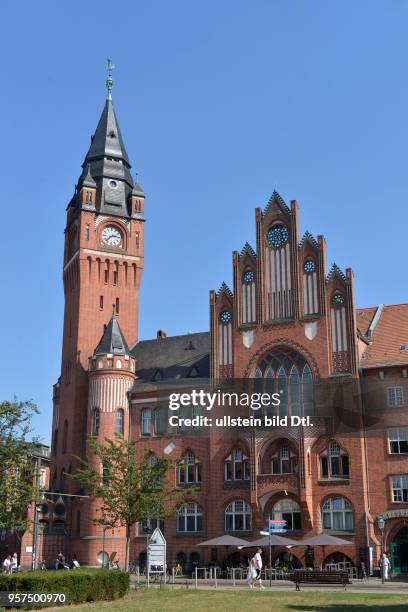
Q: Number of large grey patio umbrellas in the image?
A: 3